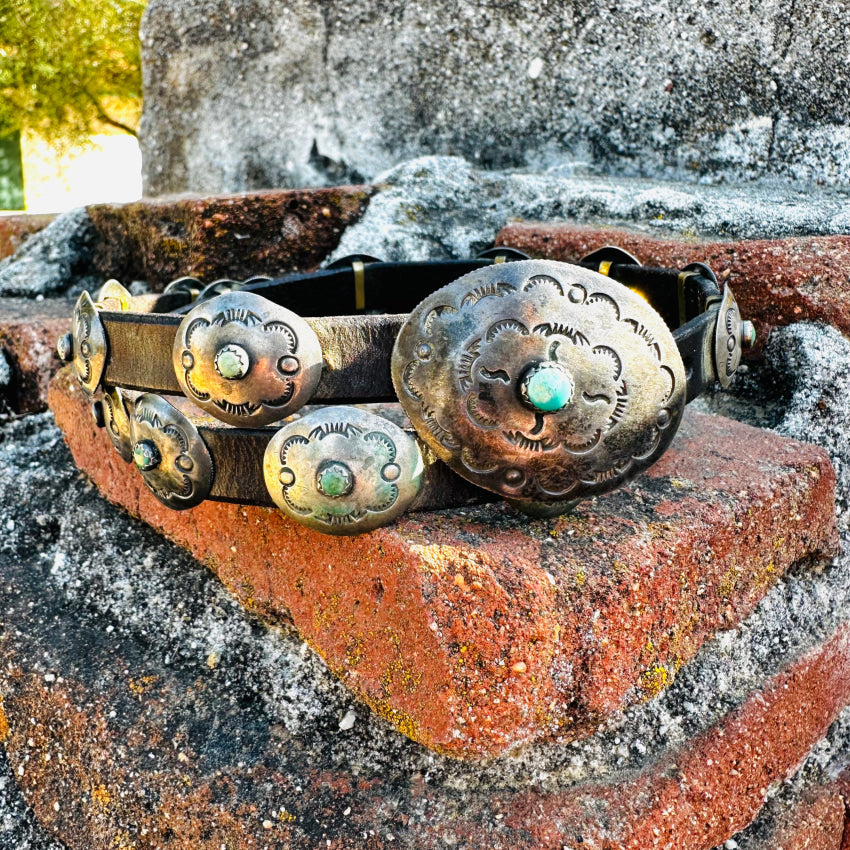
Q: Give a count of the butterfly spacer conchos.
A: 0